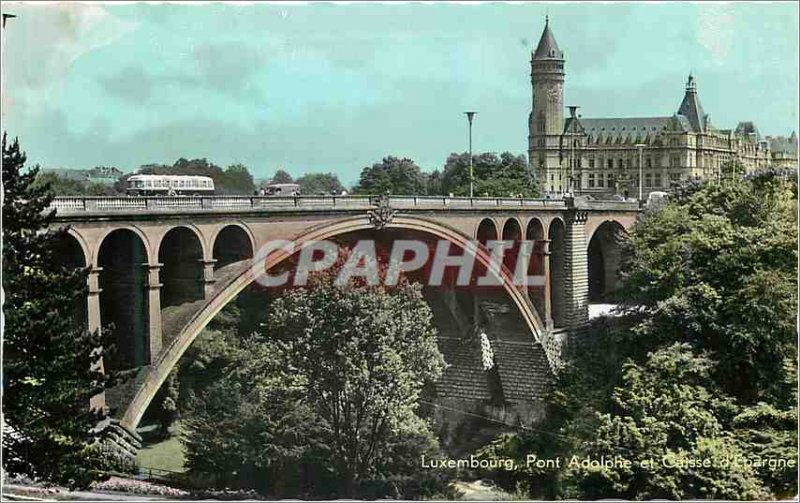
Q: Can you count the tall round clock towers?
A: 1